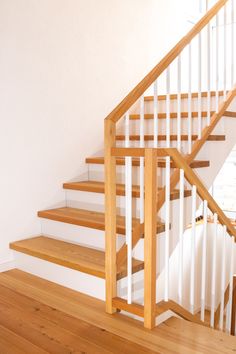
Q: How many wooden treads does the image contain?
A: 7